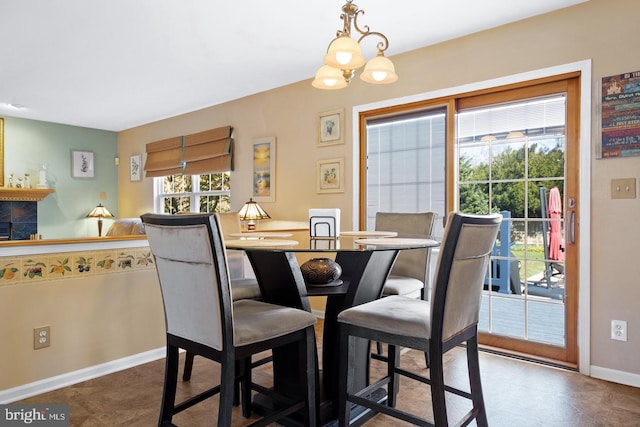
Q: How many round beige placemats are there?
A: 4